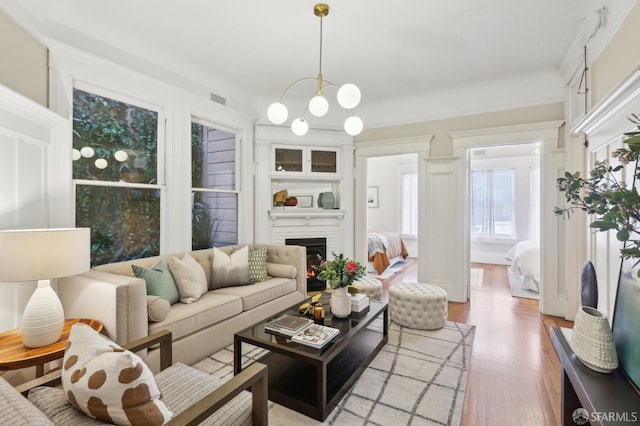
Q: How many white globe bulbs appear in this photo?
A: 5